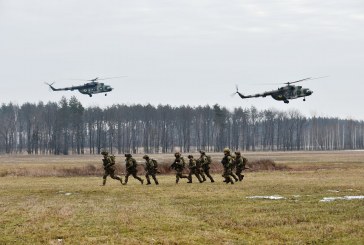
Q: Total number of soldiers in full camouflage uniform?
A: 8